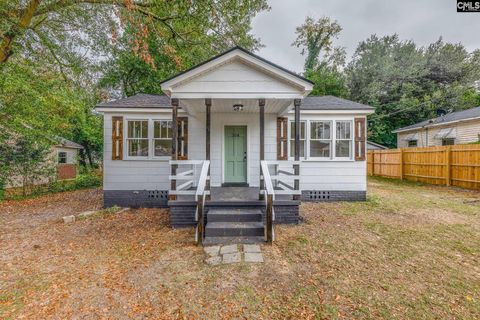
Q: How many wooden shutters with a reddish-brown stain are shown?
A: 4